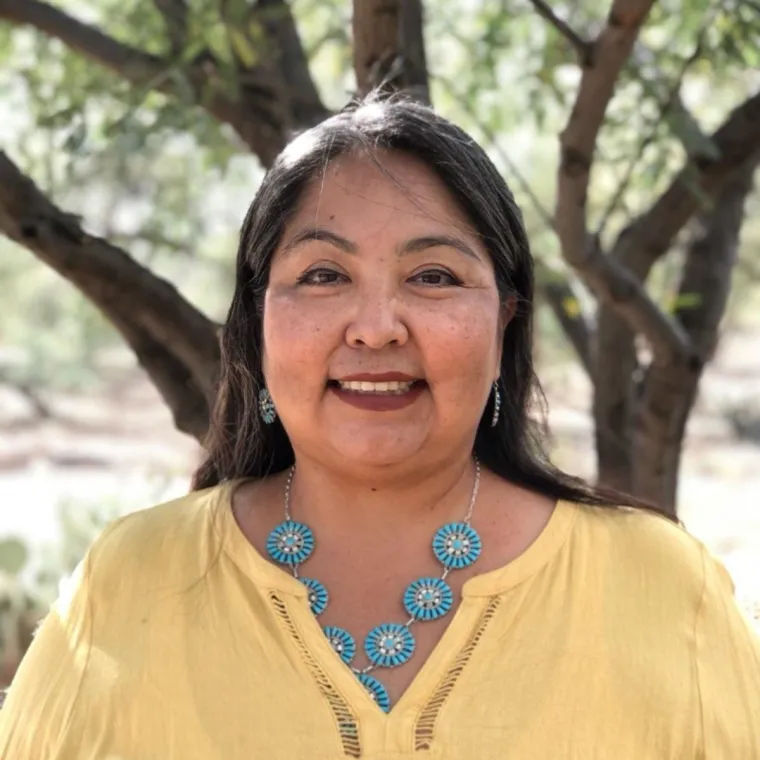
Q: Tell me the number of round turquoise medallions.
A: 7